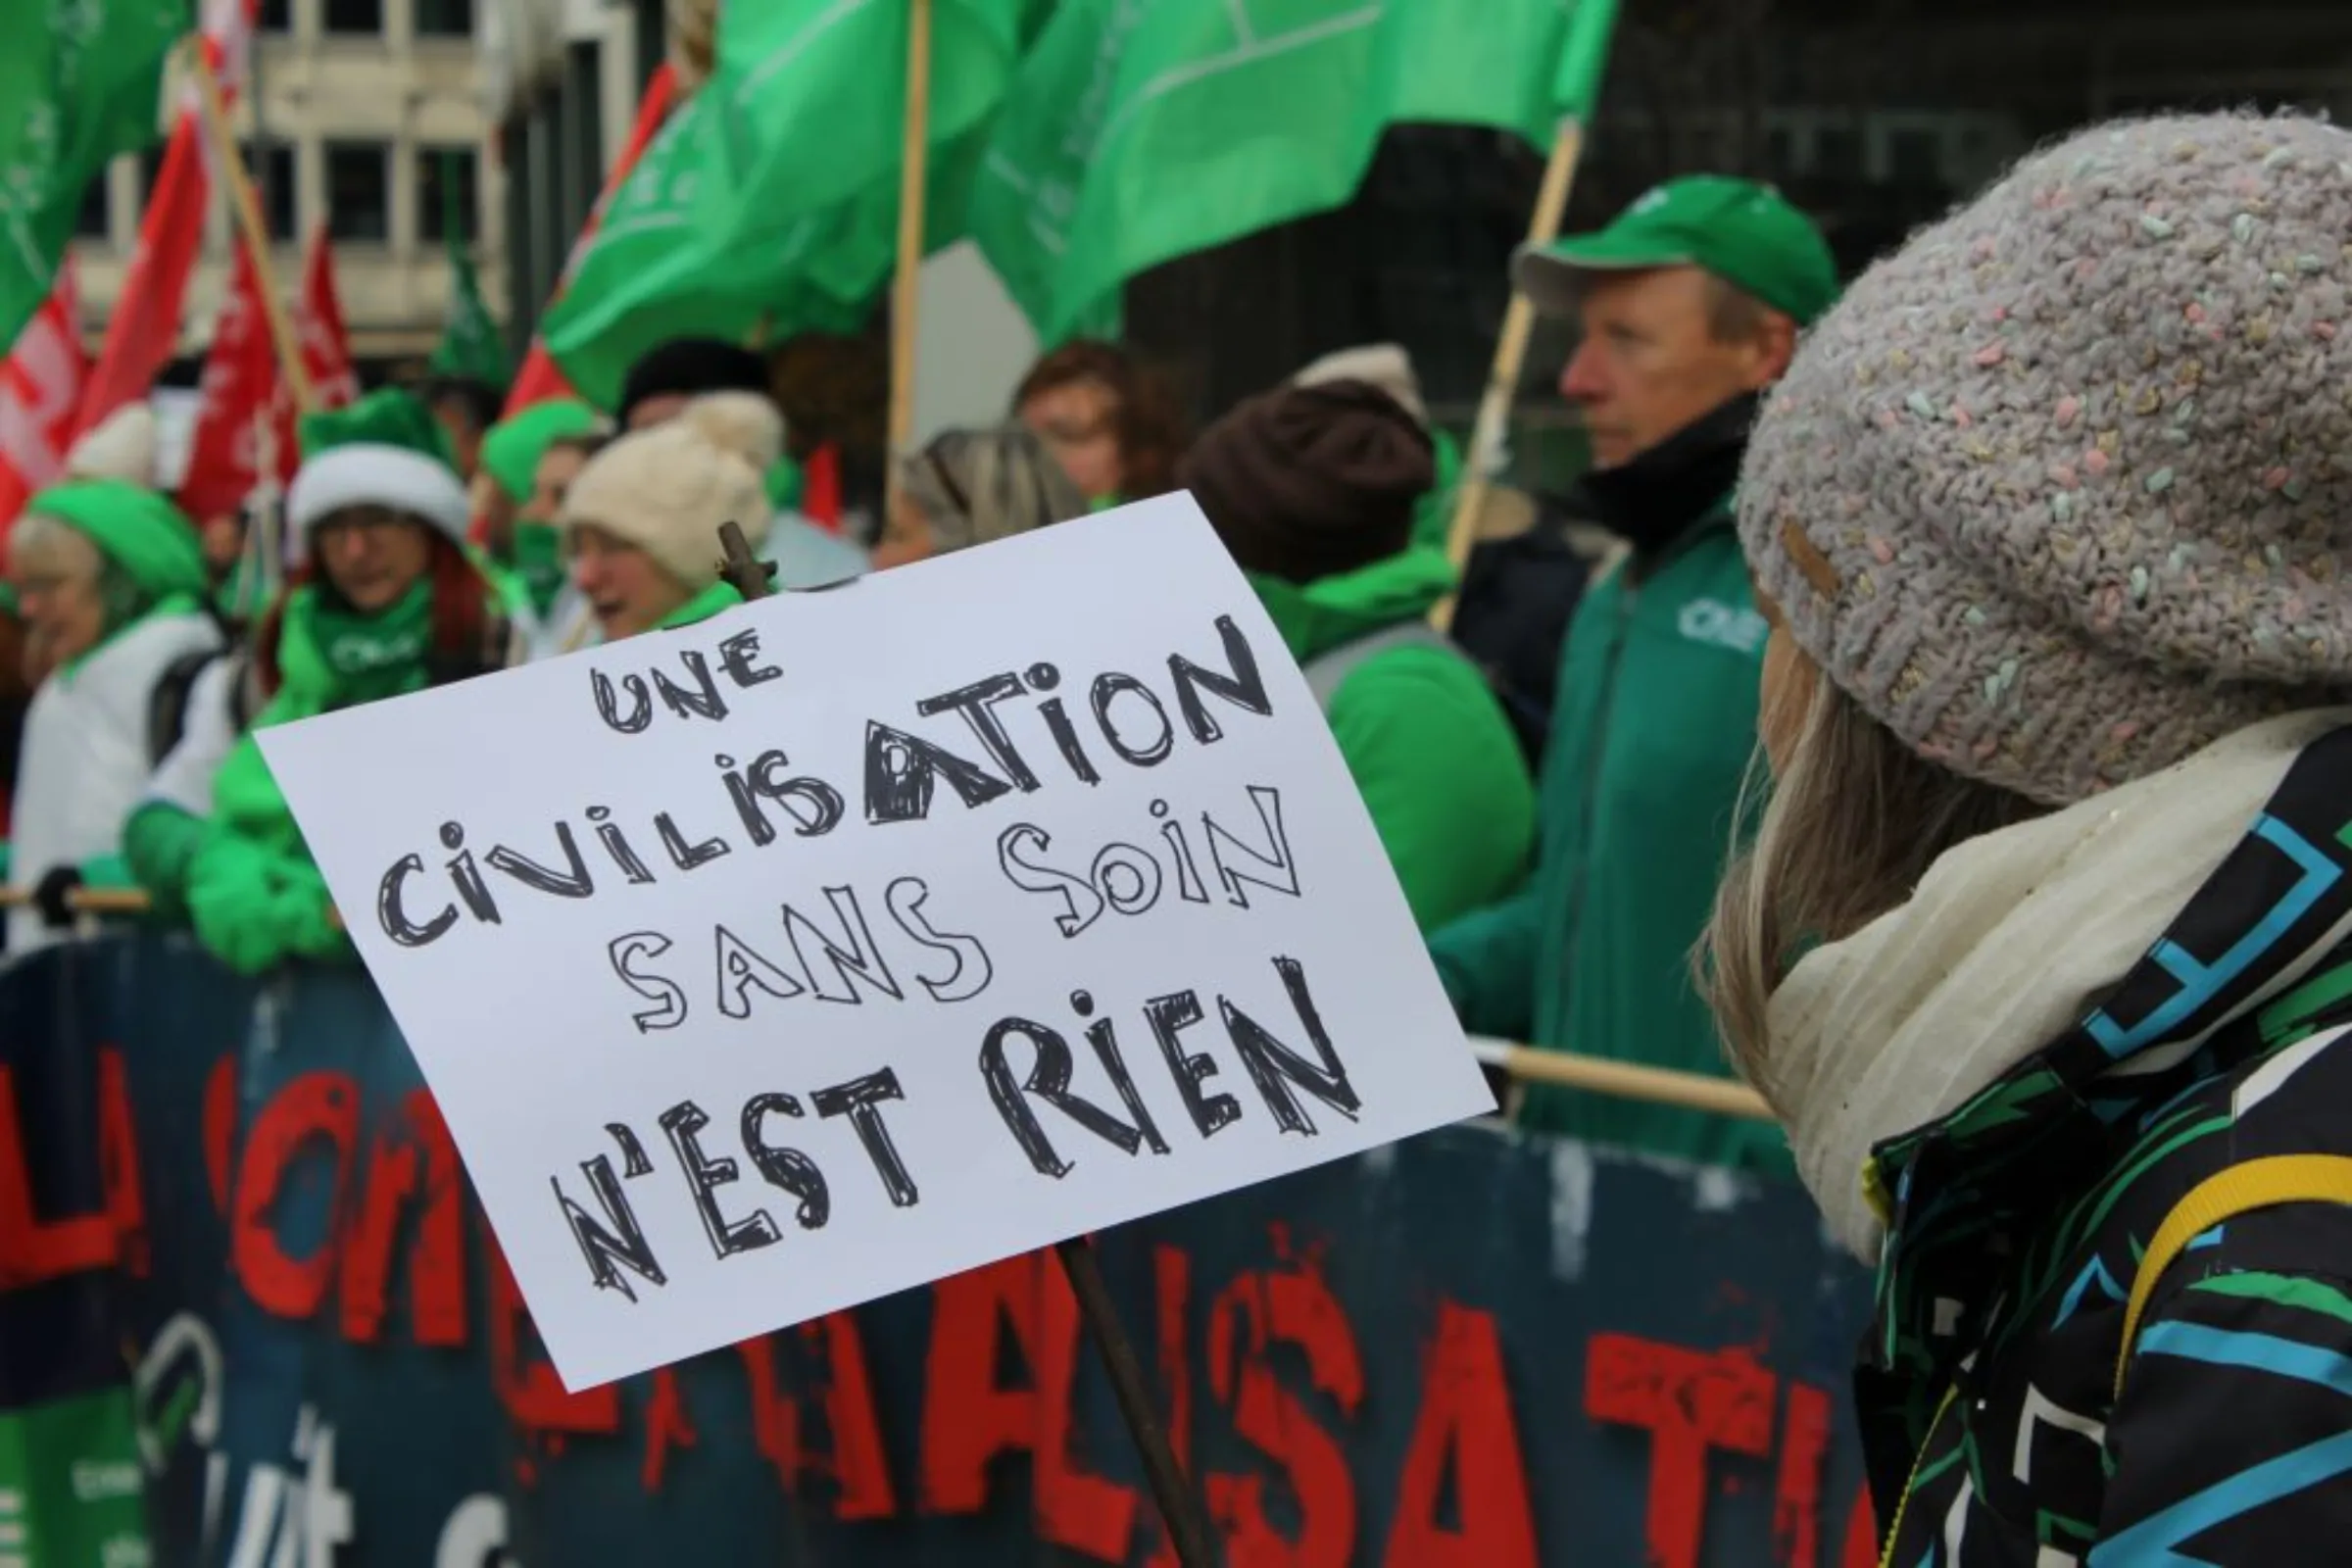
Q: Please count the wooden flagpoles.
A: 3